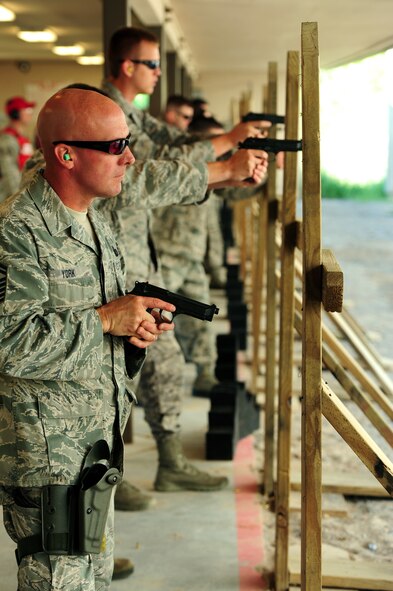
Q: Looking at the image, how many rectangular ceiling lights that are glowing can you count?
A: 4